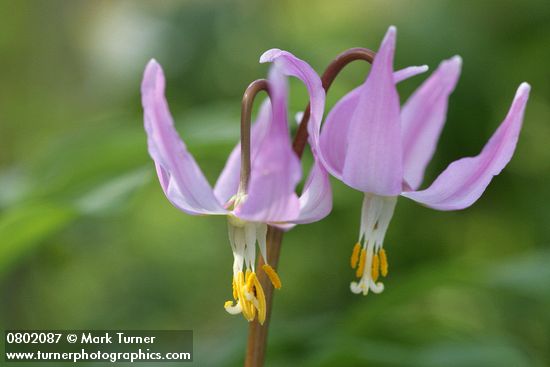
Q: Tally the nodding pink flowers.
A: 2